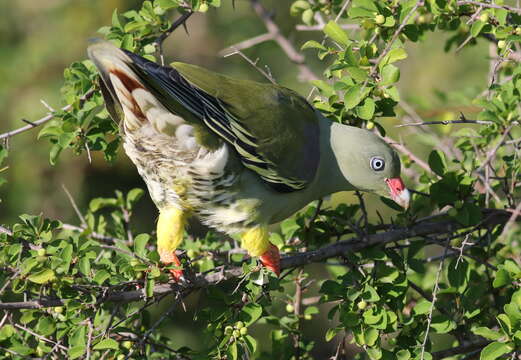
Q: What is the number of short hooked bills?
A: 1